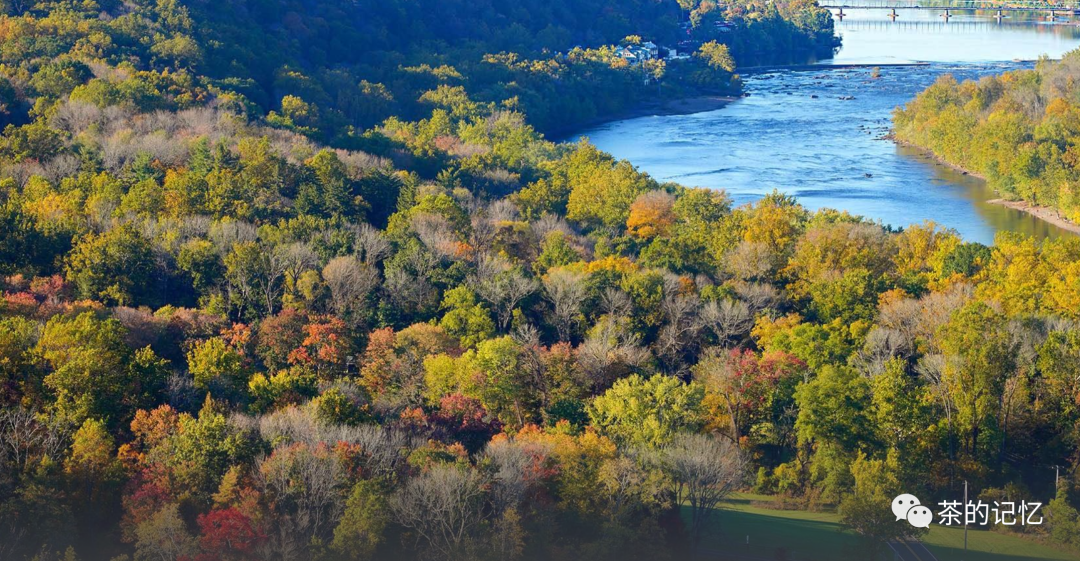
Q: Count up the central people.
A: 0